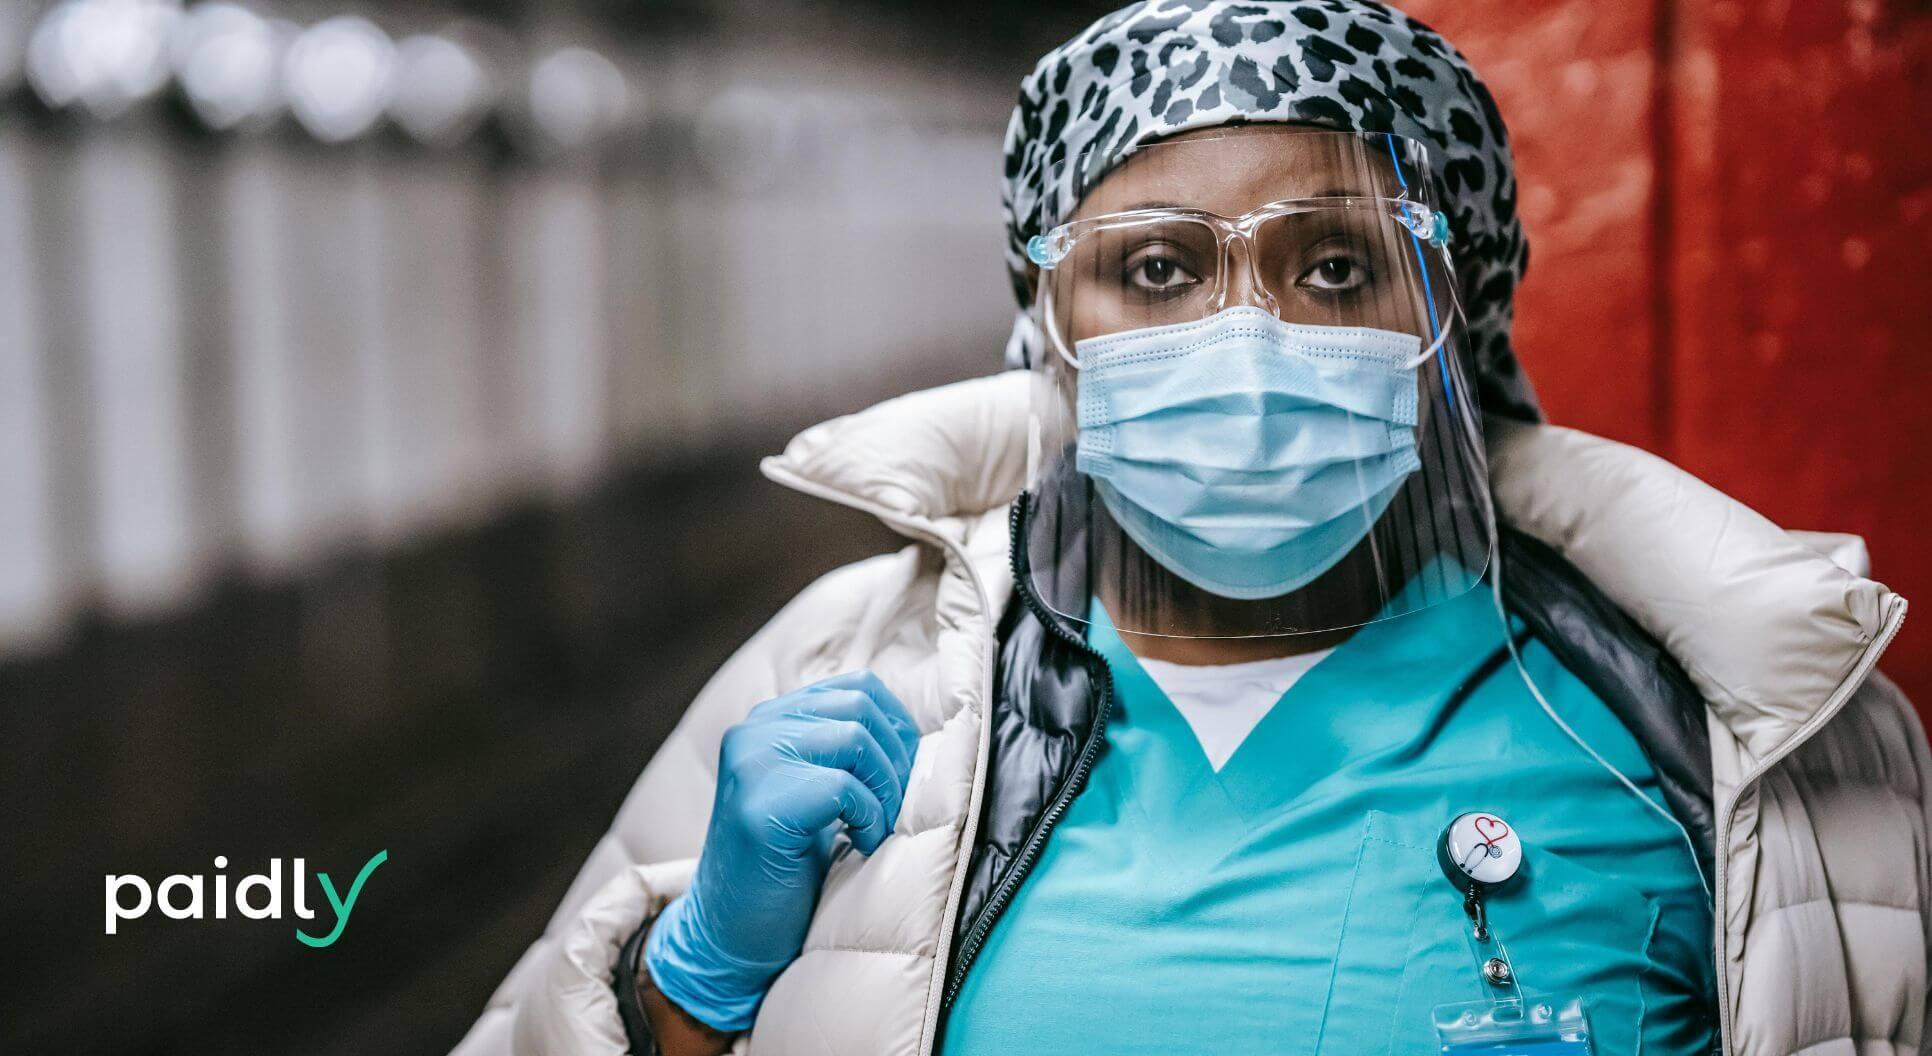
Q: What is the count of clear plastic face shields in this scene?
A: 1